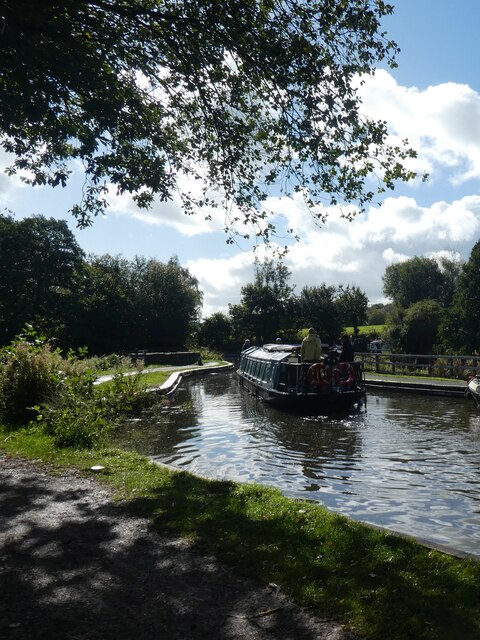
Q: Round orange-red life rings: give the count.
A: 2